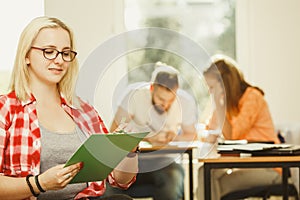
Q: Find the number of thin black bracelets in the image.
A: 2